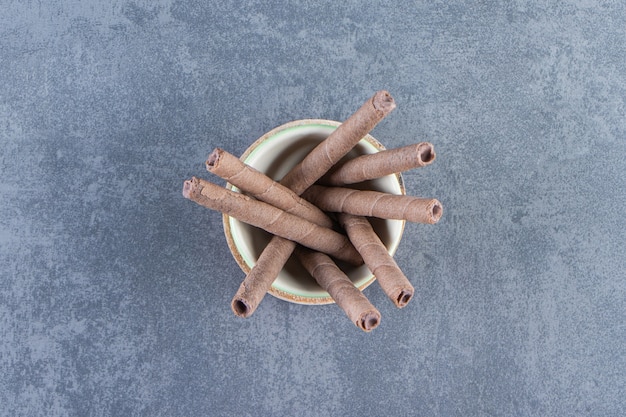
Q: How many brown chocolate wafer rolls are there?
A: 8